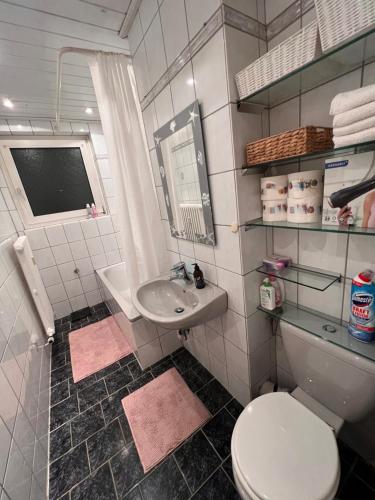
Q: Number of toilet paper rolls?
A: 4